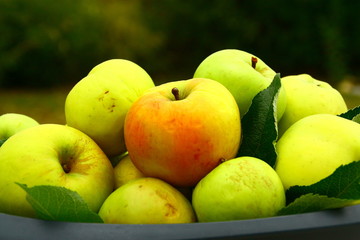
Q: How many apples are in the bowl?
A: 10